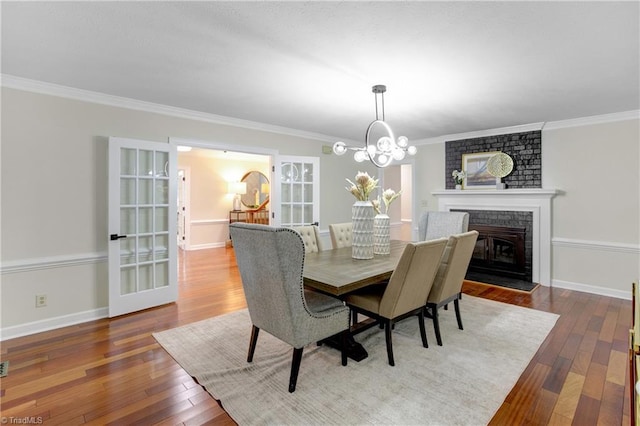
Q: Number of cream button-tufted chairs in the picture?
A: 2